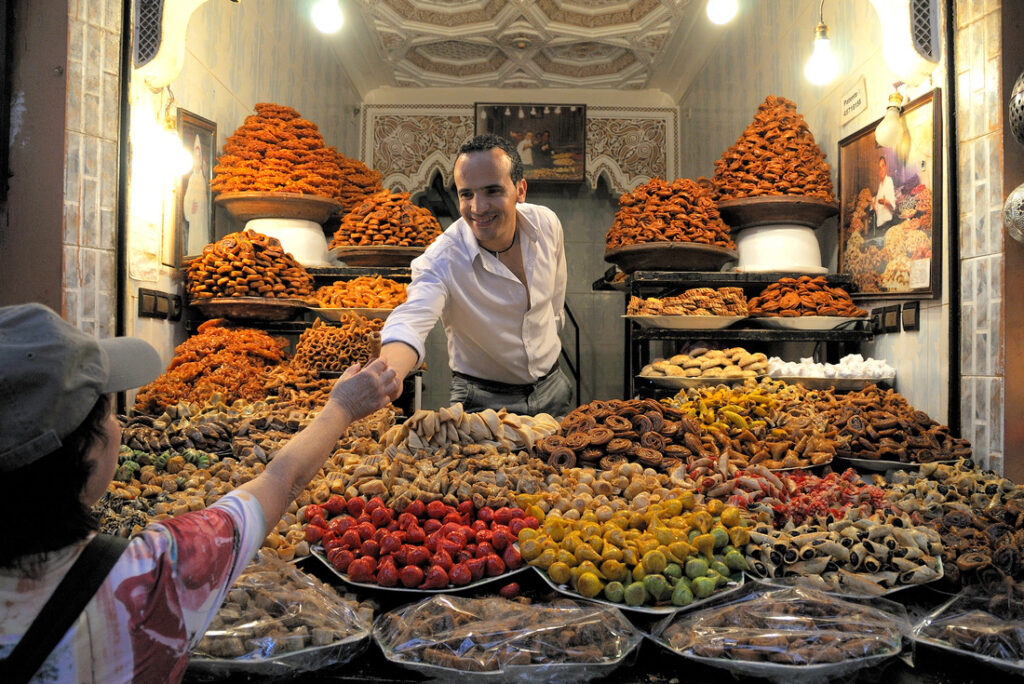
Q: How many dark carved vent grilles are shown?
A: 2